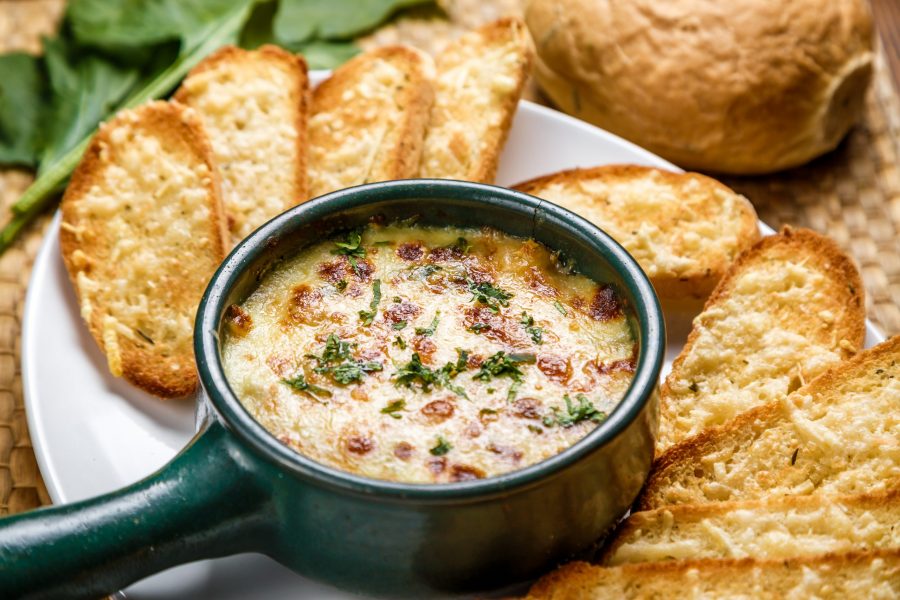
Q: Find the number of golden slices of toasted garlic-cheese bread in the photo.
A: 9